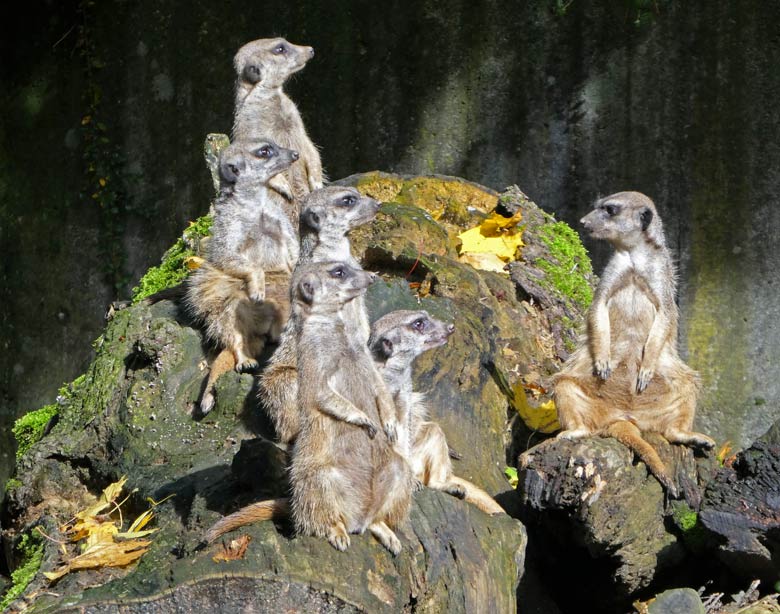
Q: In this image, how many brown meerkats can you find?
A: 6